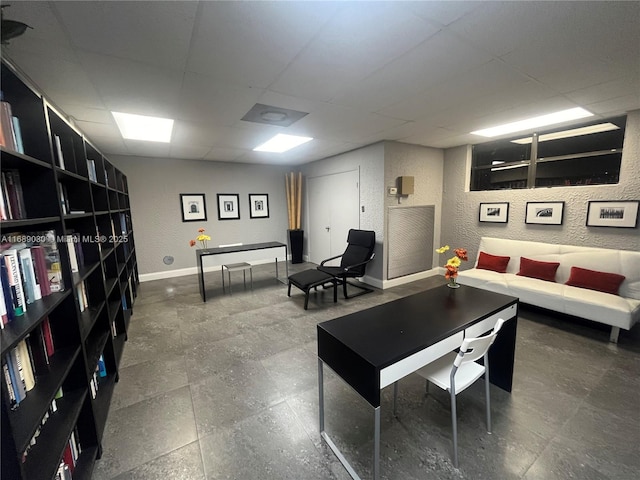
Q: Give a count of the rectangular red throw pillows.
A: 3